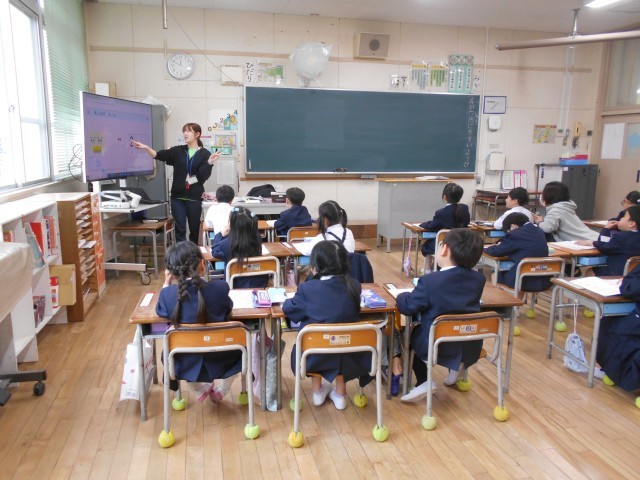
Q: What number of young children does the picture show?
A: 13